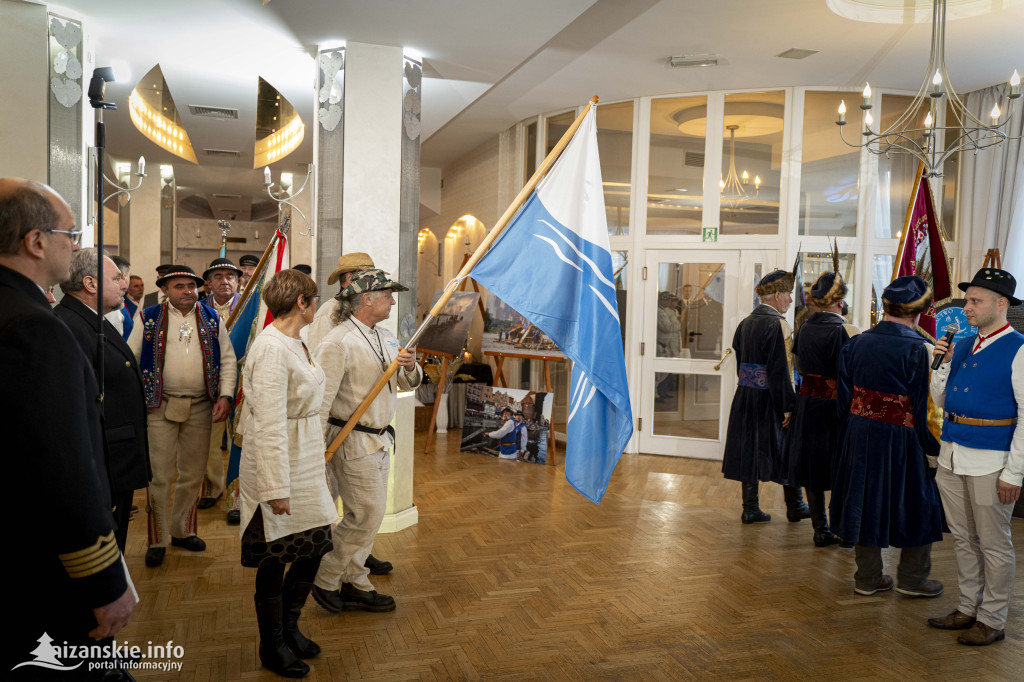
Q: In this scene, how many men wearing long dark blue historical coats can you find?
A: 3